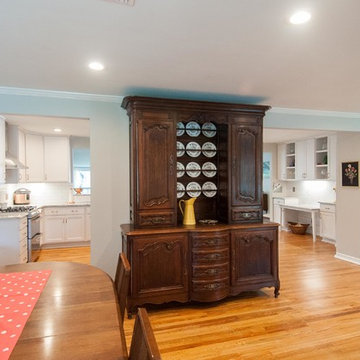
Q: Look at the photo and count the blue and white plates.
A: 12